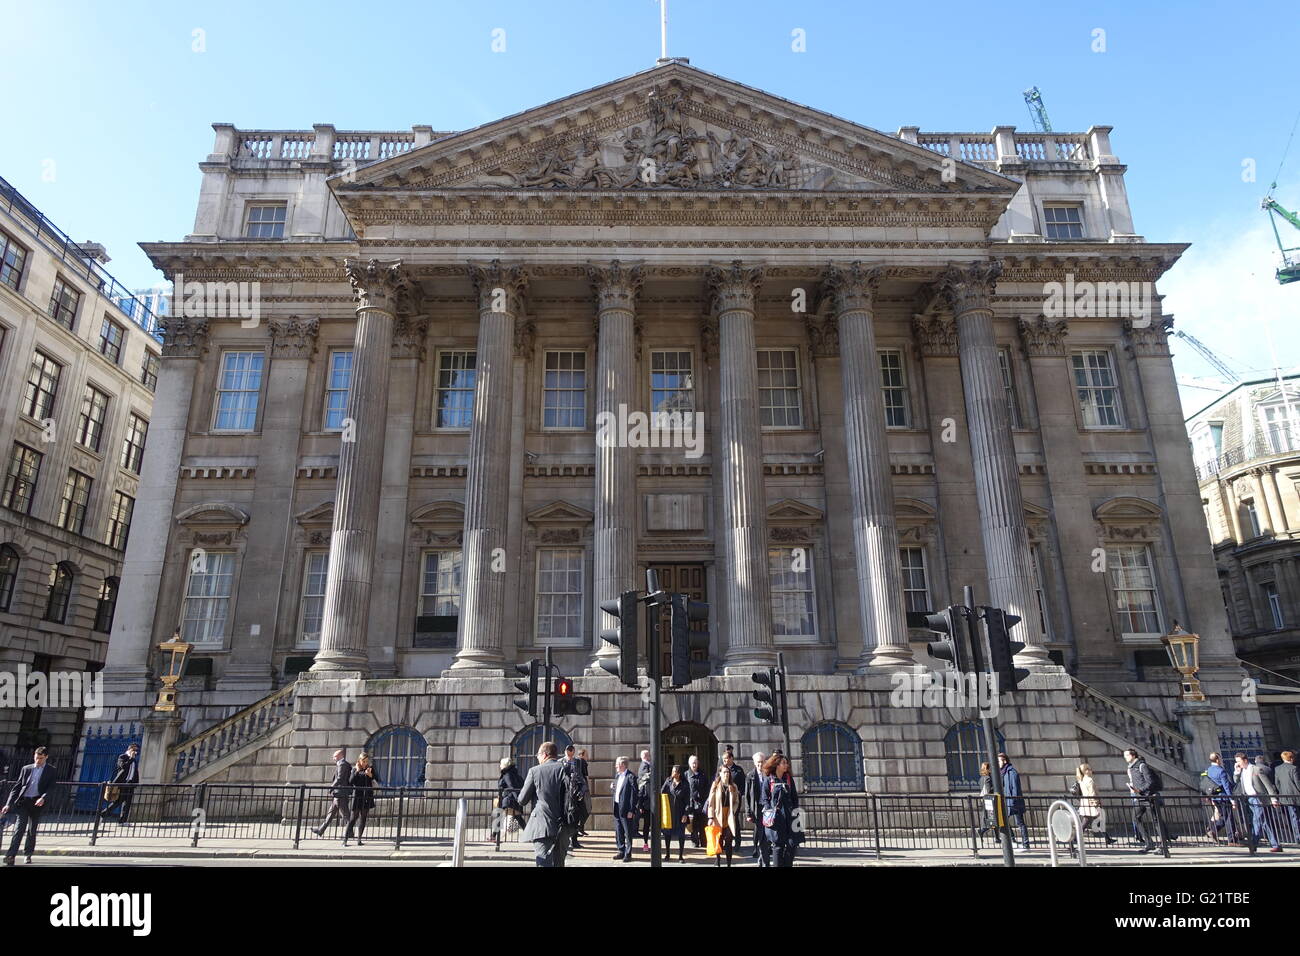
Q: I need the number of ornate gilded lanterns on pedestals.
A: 2